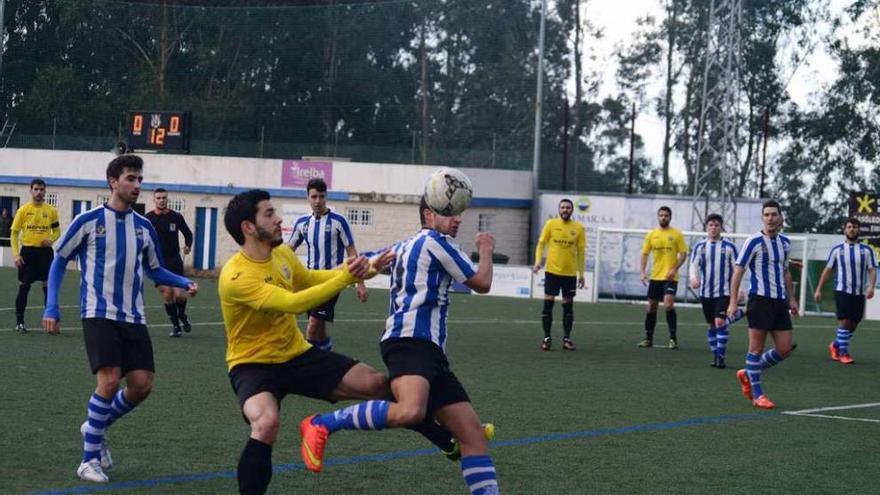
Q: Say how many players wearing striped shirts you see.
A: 6